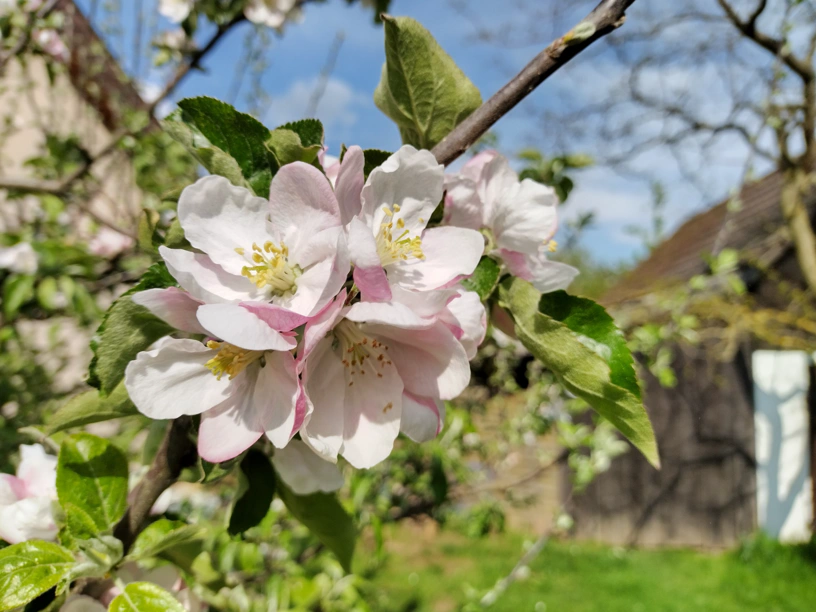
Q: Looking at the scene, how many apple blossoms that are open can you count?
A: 5